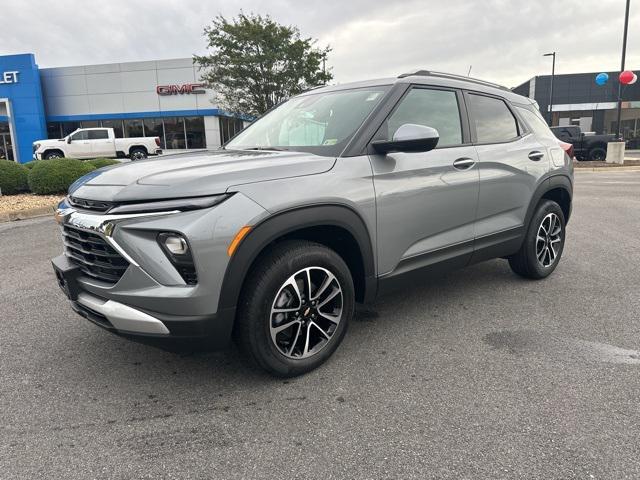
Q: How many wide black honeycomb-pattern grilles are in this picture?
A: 1